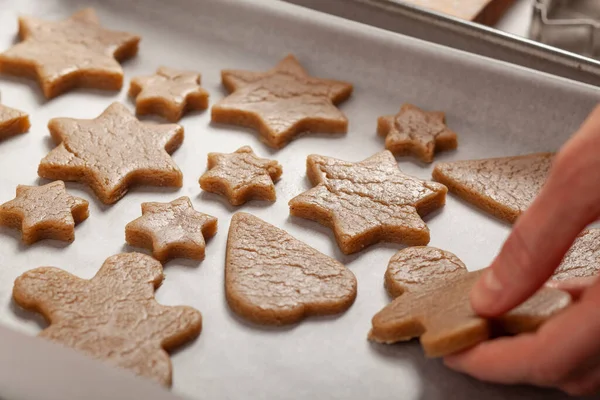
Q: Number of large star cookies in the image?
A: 4